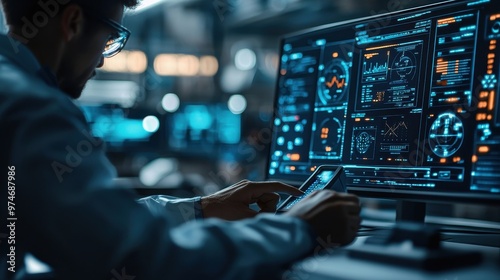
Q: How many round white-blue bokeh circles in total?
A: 4